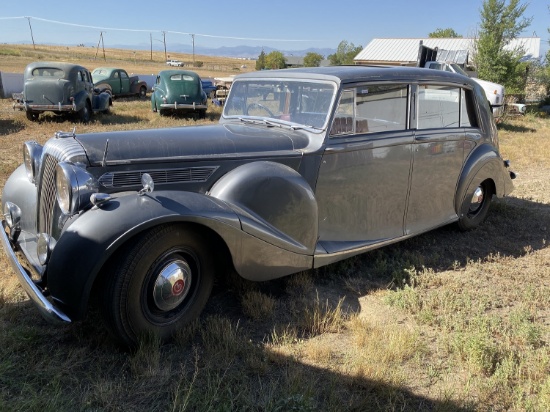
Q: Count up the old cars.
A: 4